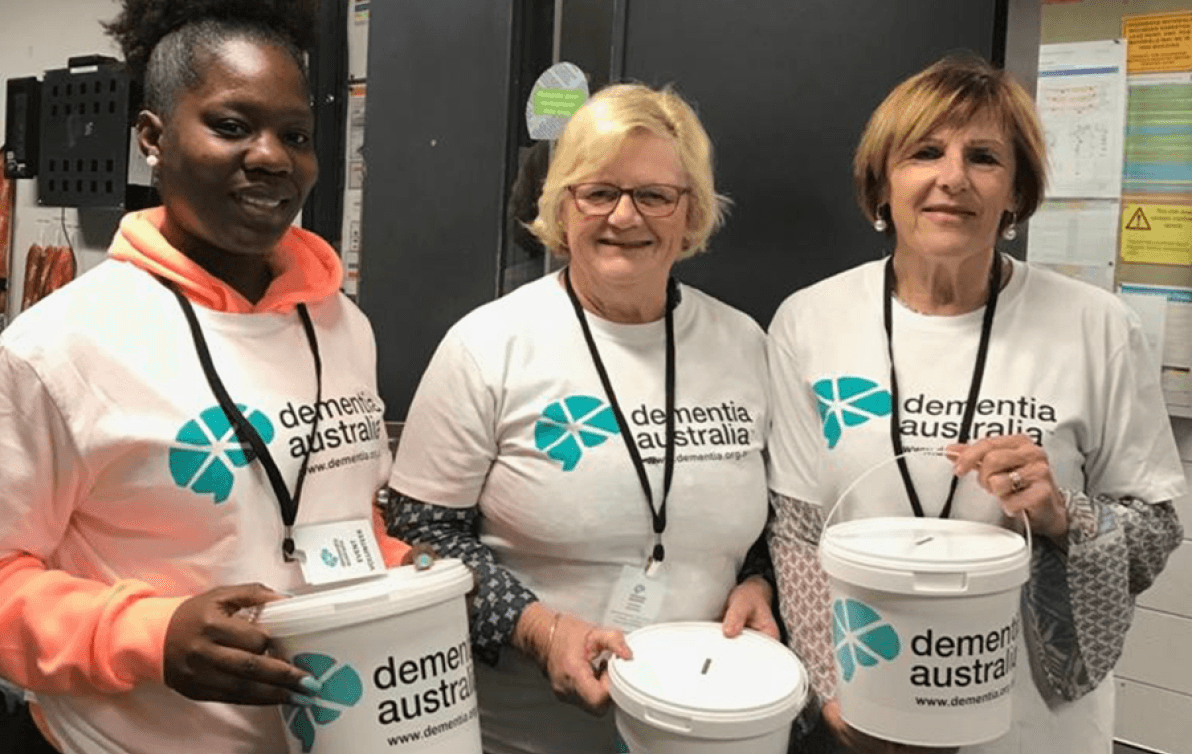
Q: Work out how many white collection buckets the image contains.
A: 3